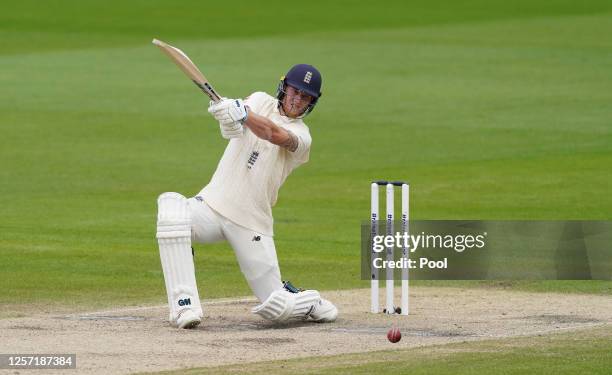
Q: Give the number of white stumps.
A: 3